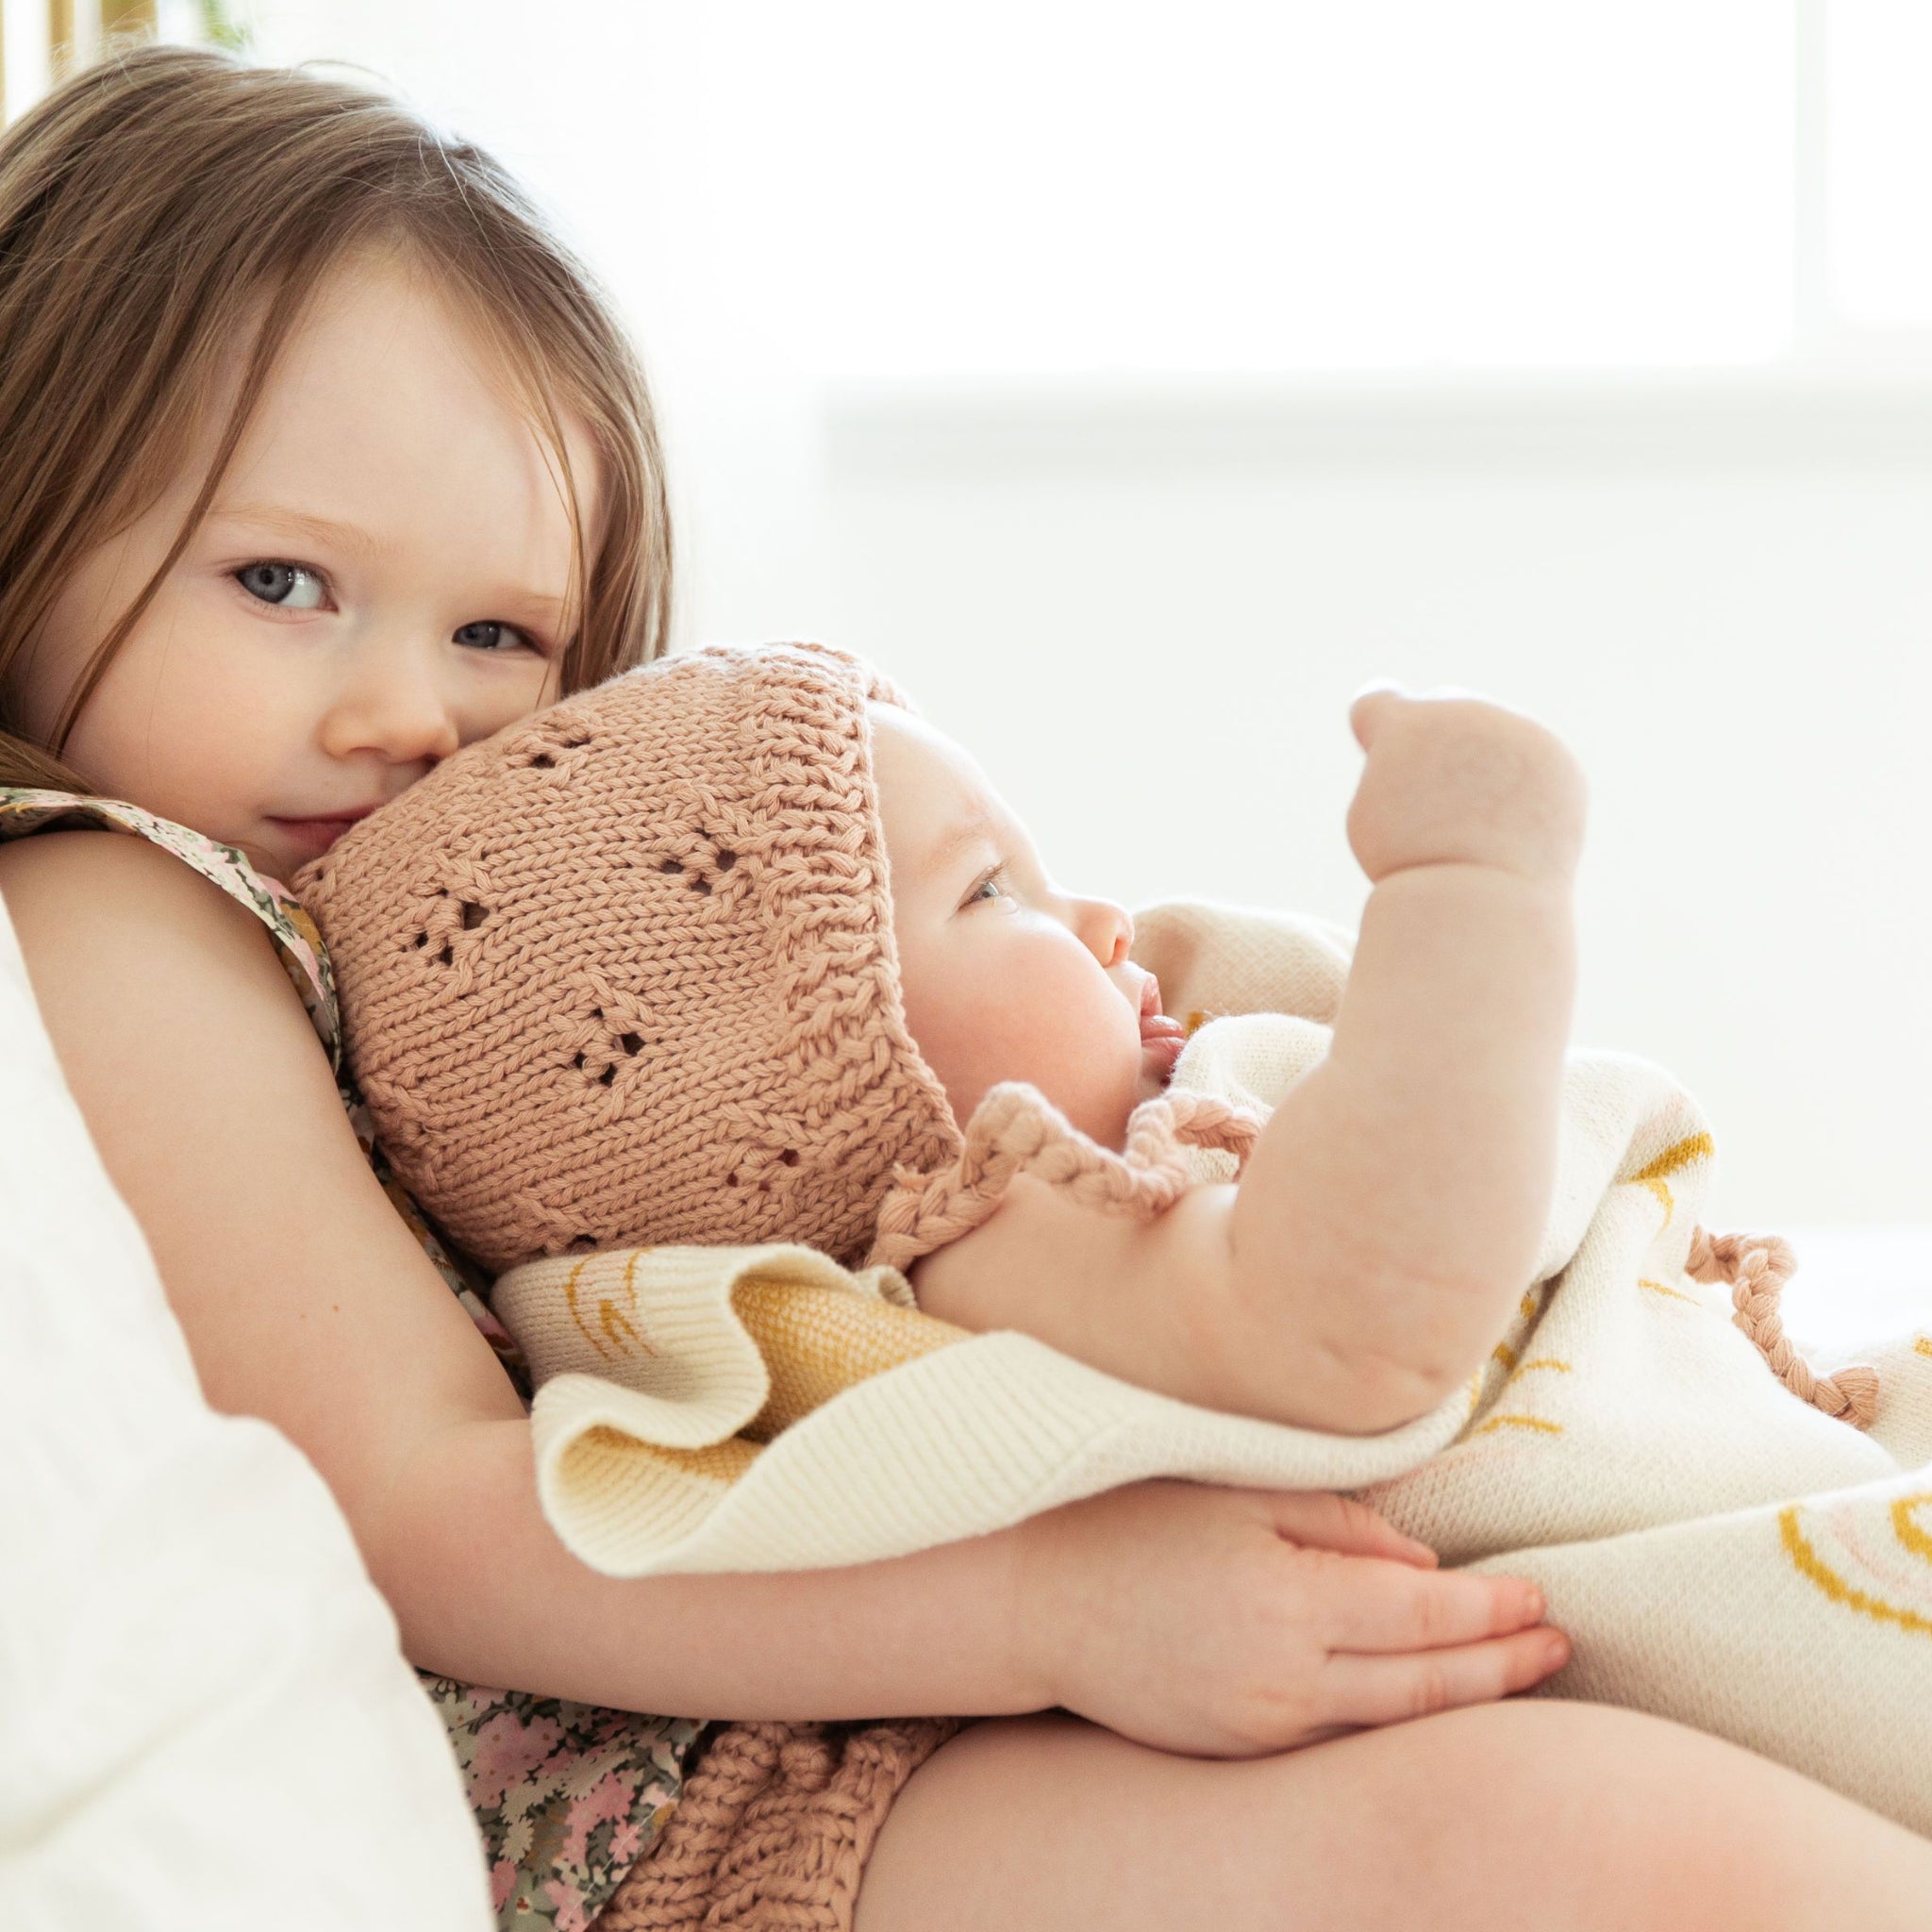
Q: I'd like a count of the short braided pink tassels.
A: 2